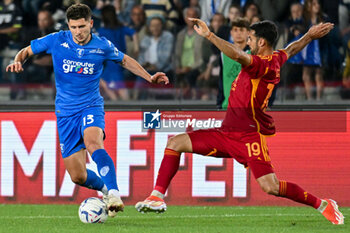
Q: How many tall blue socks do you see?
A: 2